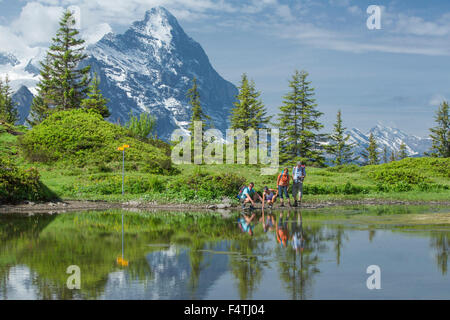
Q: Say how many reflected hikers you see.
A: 4